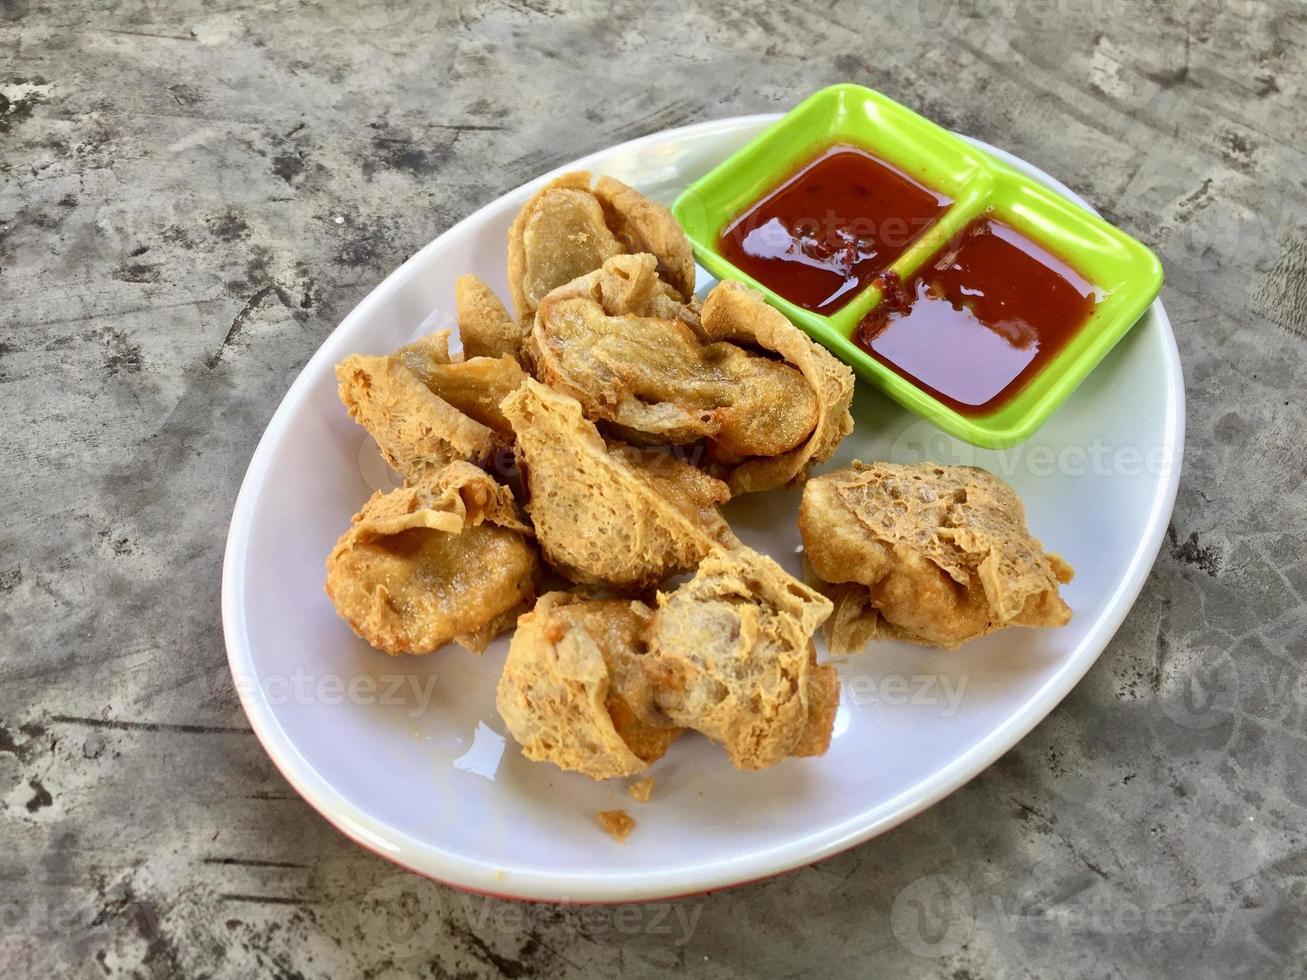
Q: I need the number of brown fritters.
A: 8